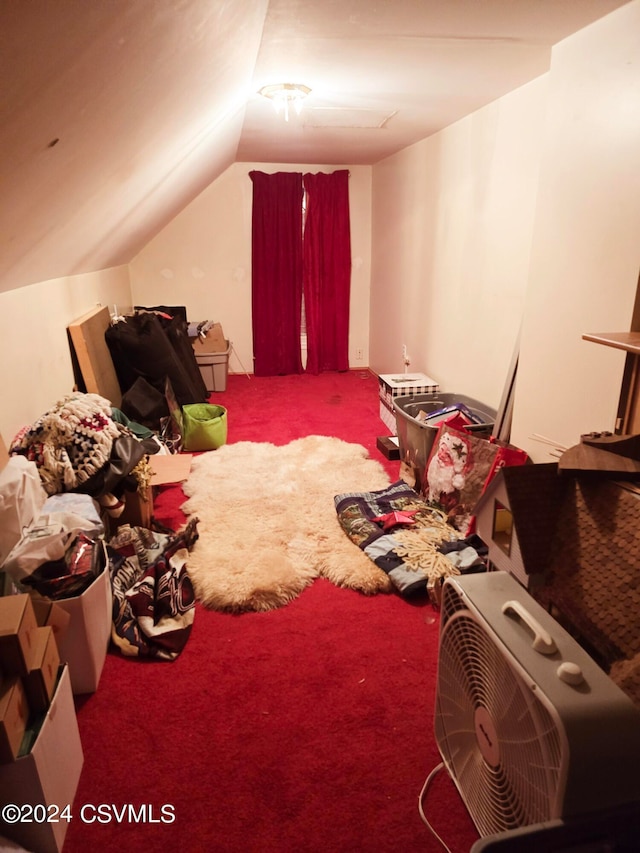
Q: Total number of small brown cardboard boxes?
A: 3